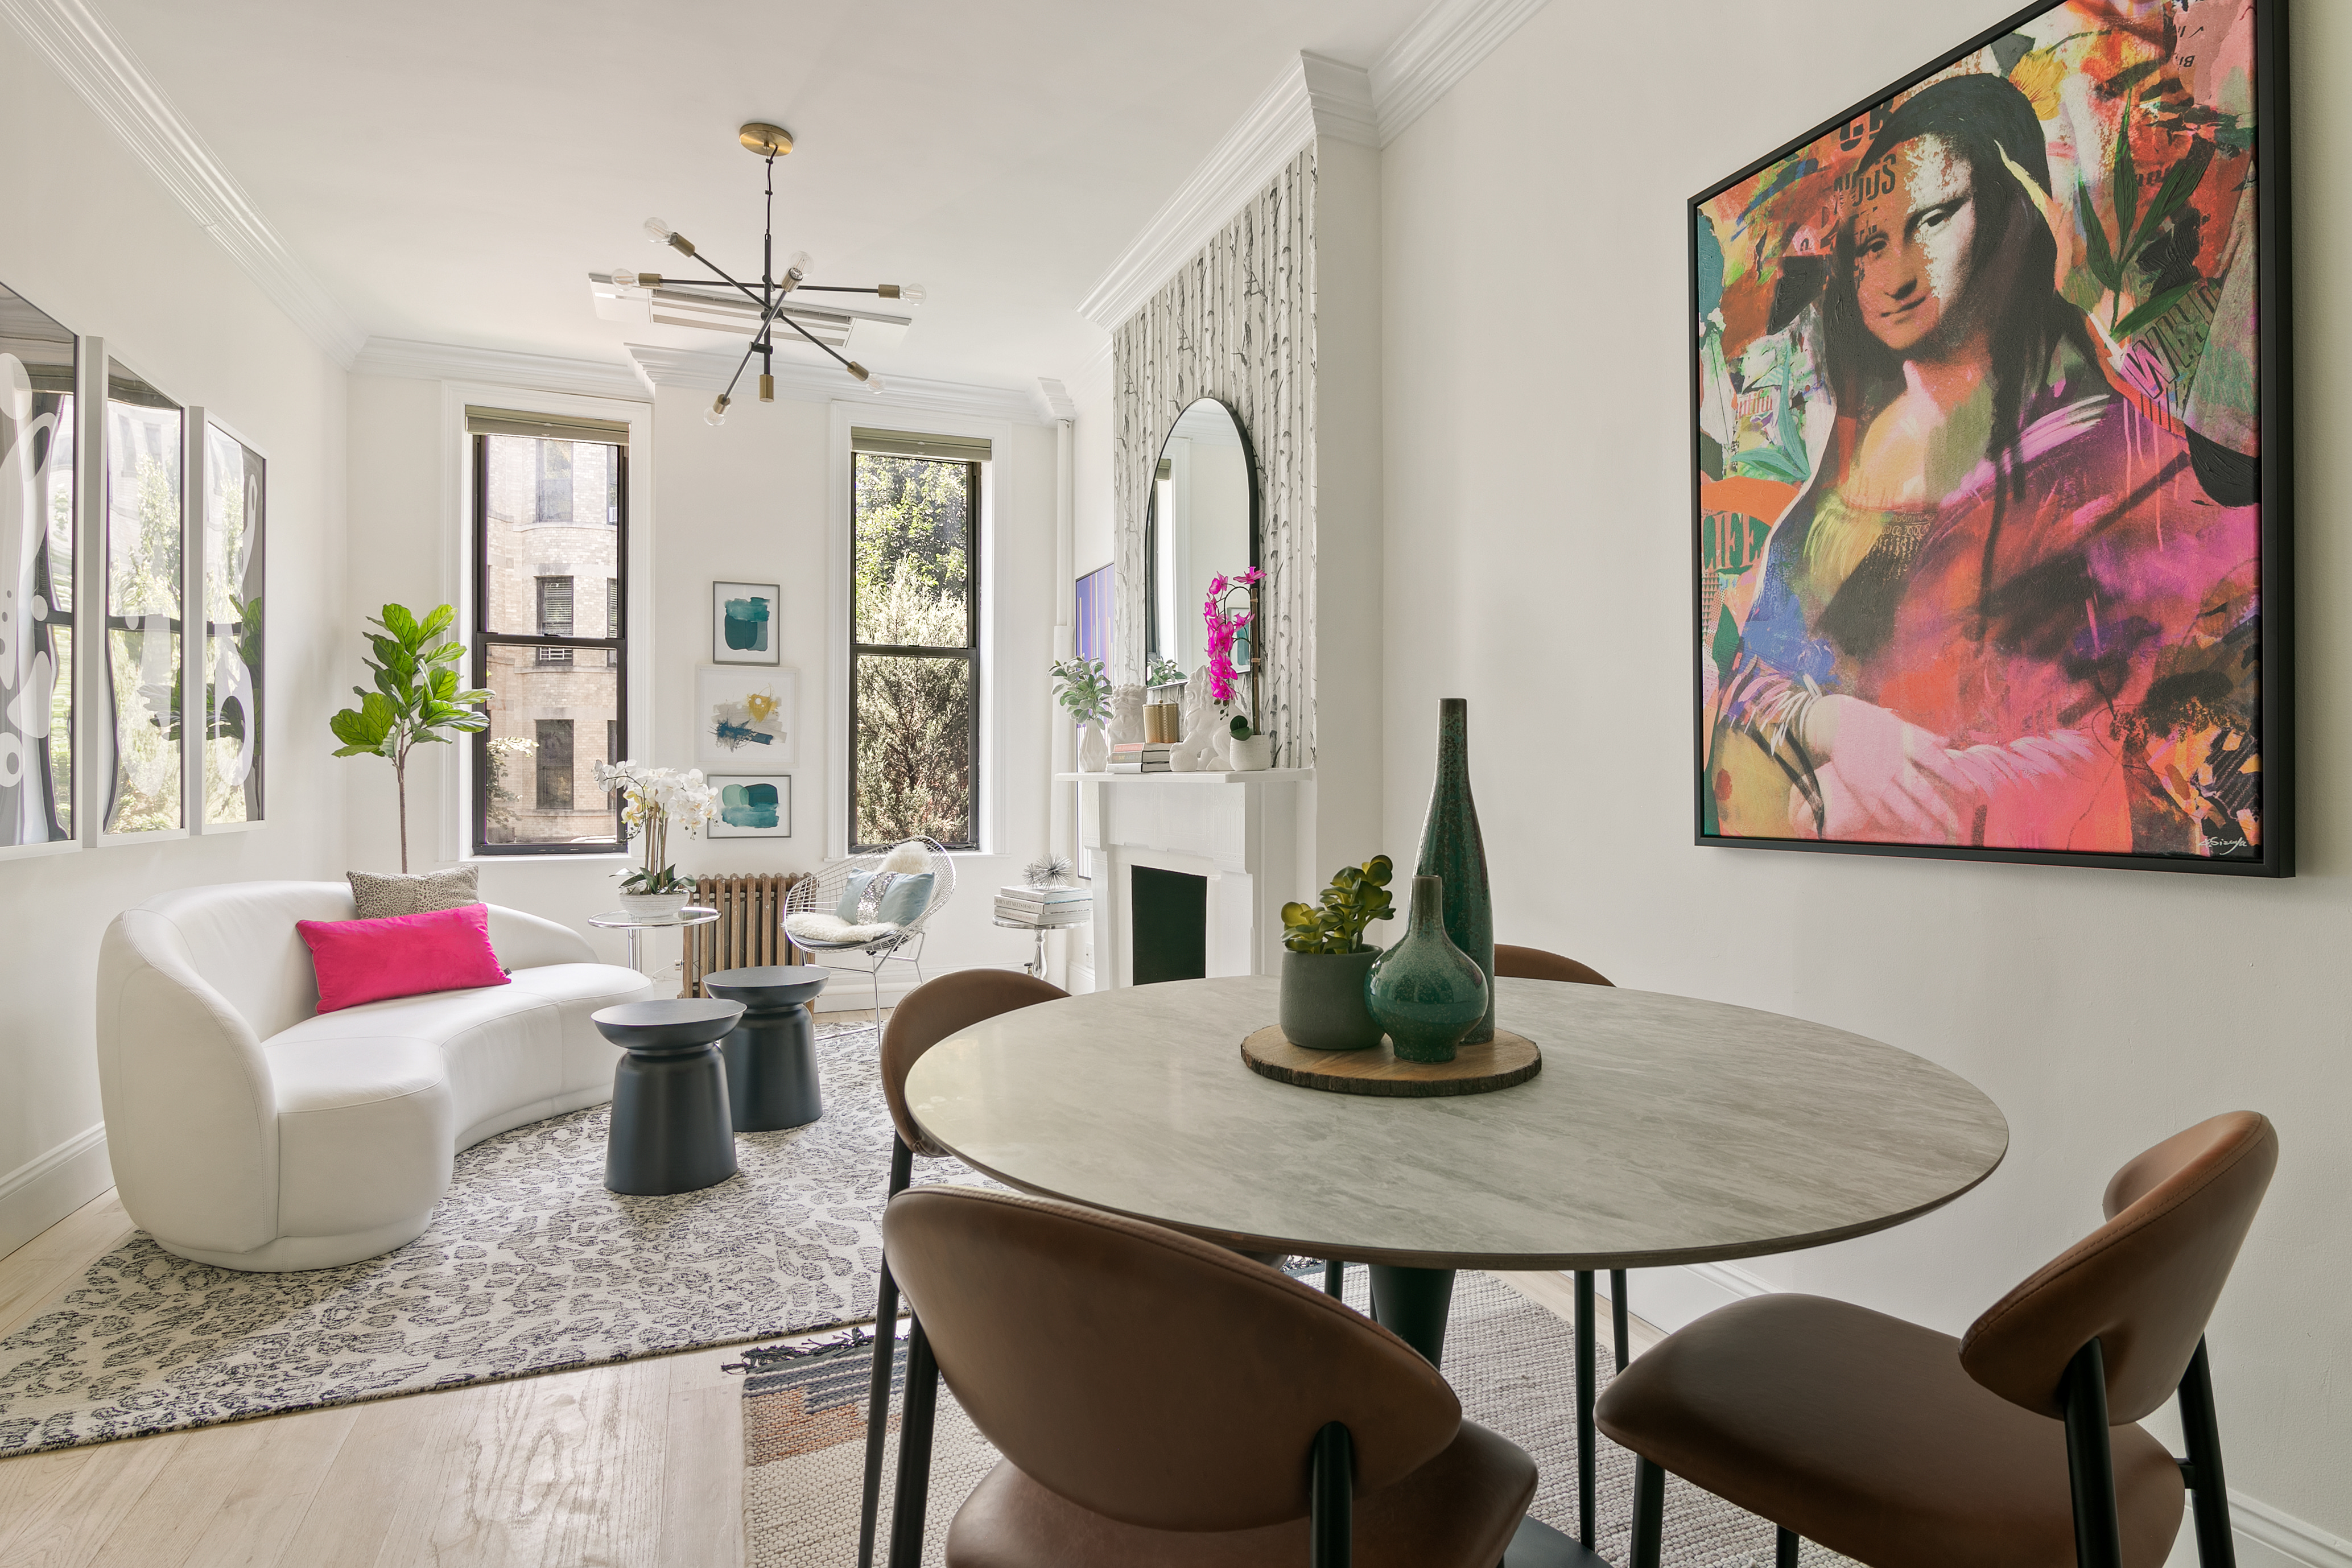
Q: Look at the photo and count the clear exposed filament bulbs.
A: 6